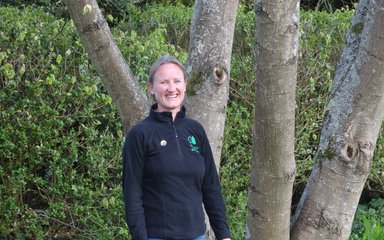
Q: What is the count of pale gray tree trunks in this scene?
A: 4